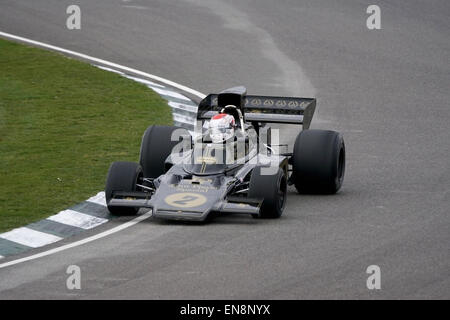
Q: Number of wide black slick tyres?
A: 4